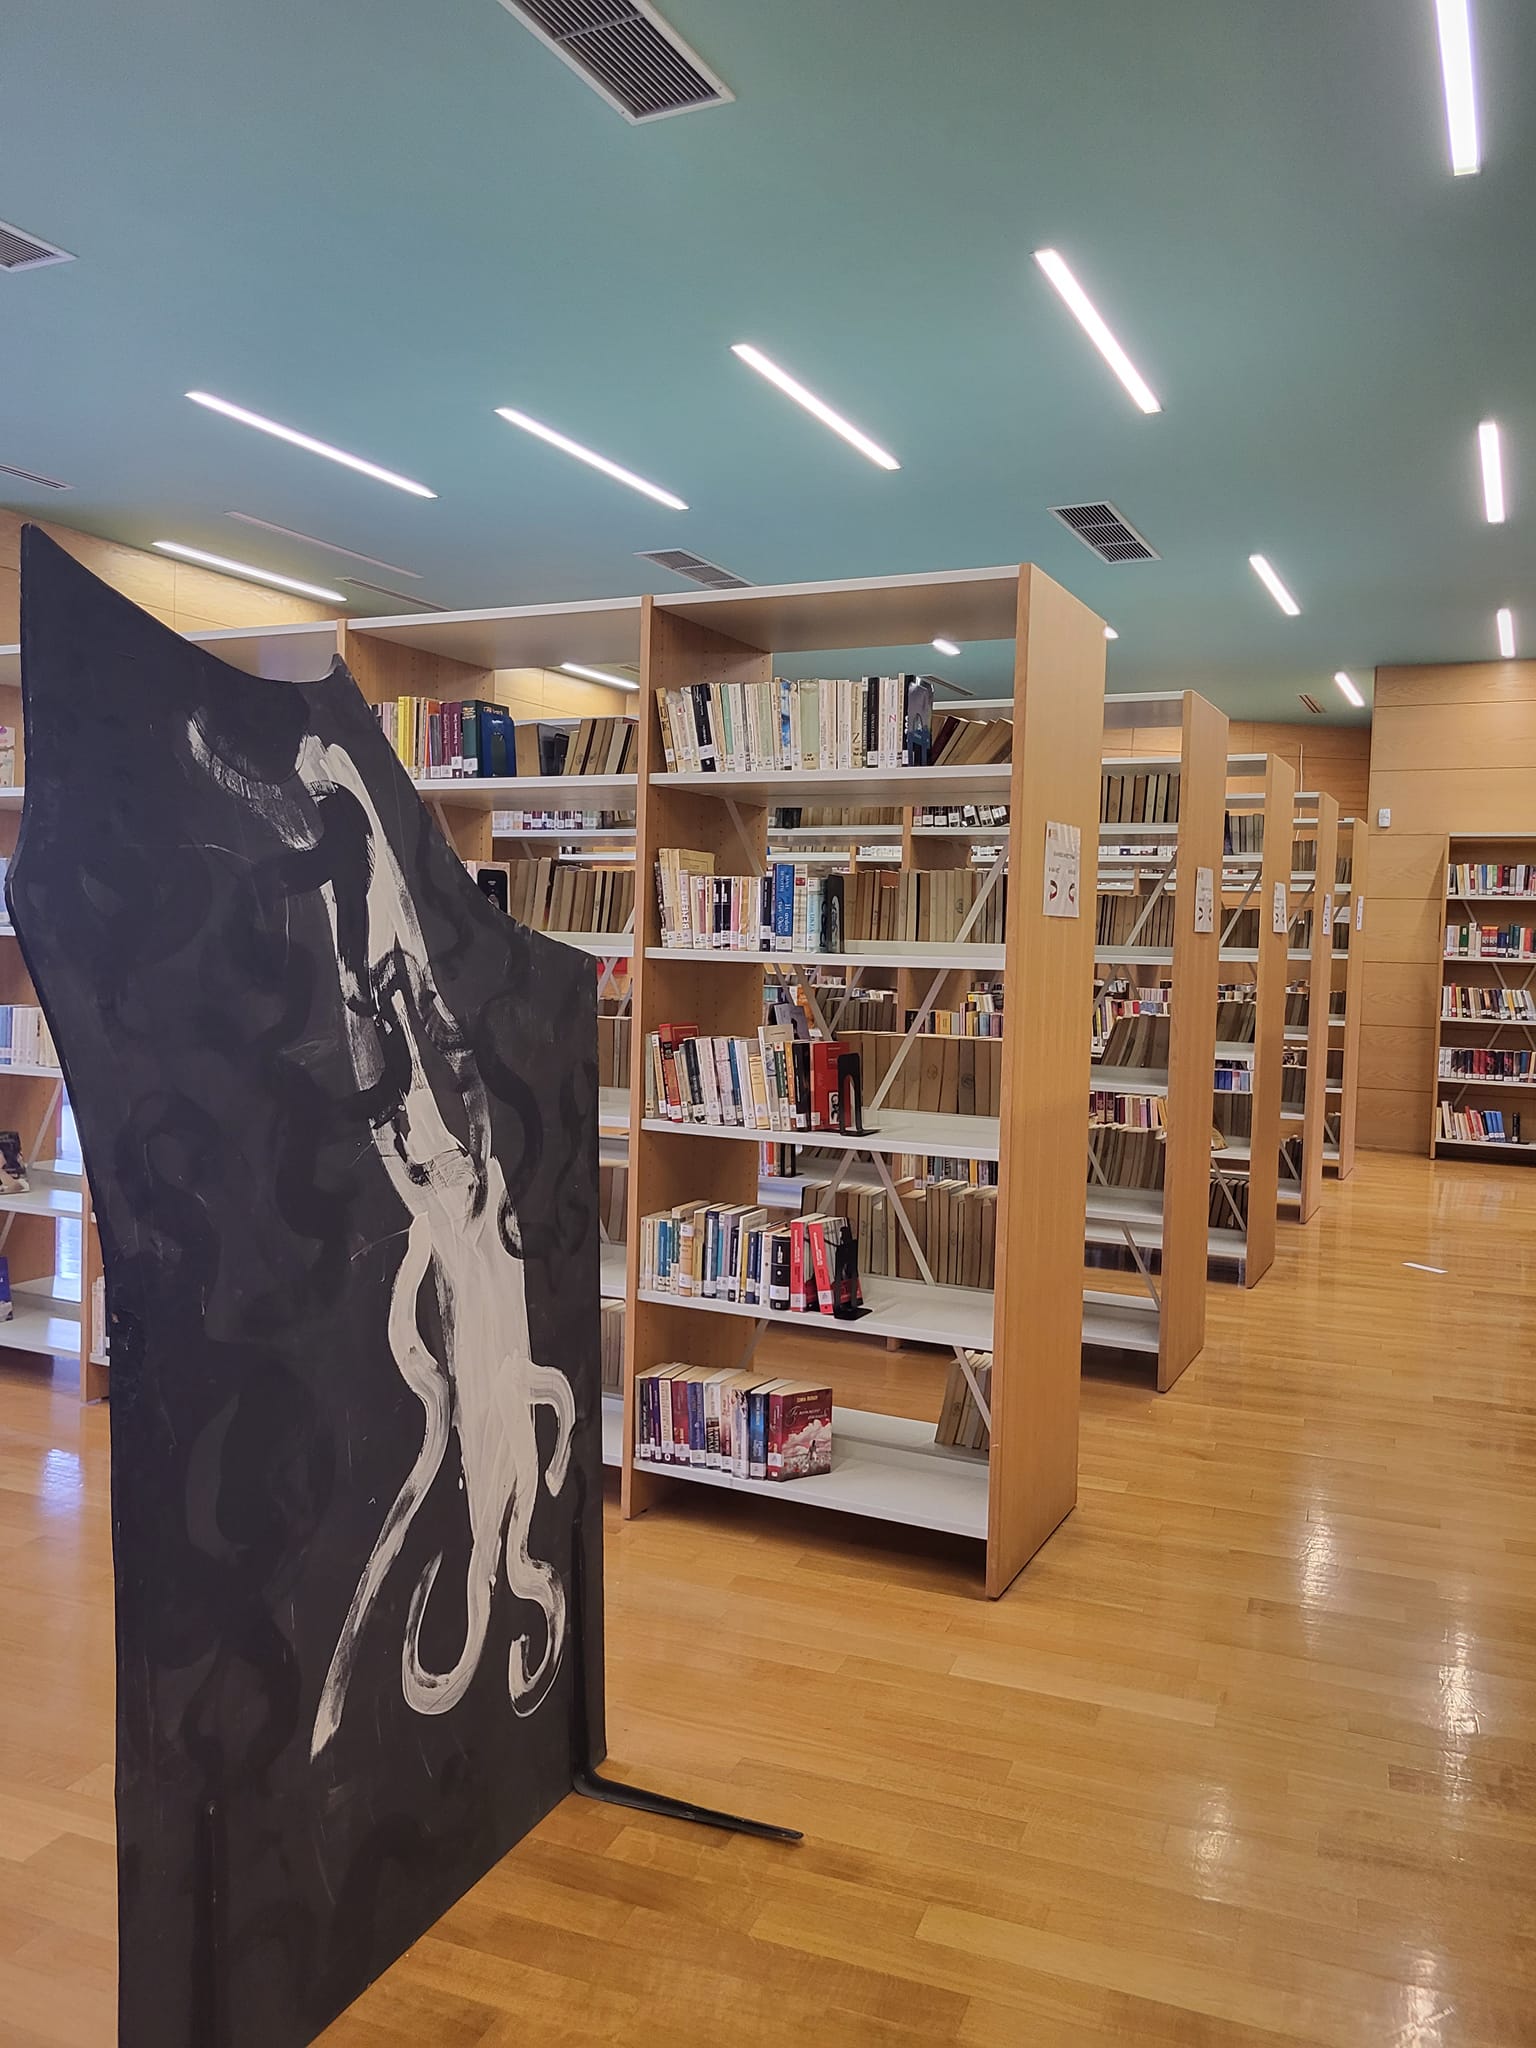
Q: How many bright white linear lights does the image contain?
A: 13